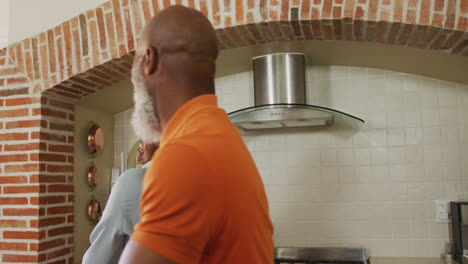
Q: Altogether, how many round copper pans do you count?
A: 3